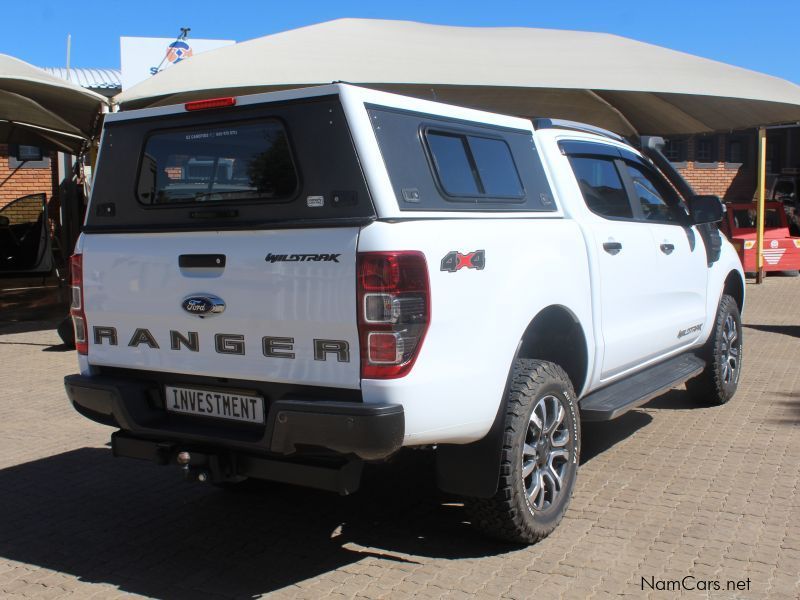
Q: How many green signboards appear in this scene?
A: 0